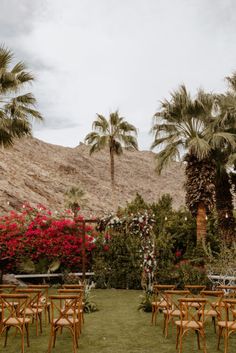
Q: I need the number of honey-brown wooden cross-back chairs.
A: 14